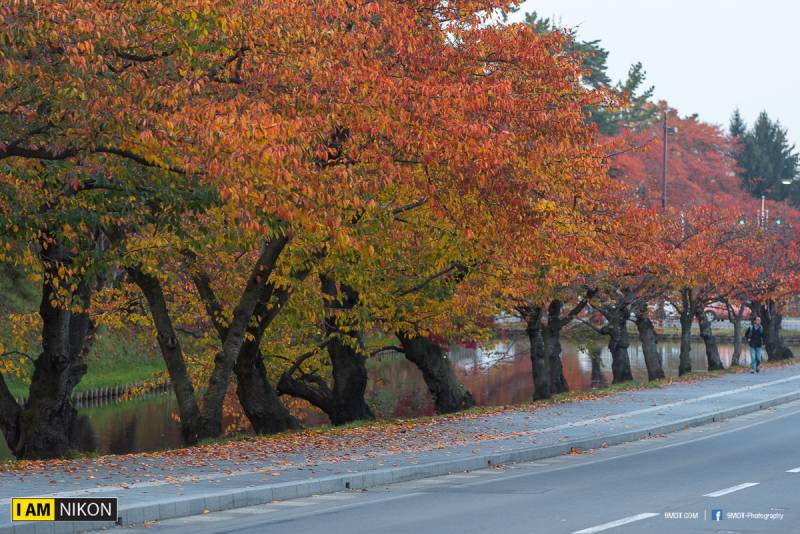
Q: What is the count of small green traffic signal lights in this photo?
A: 2